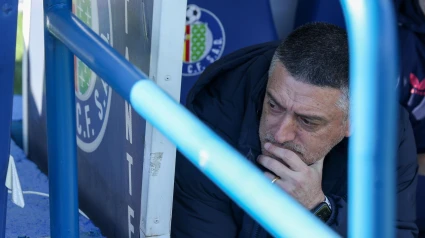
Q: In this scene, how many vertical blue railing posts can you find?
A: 2